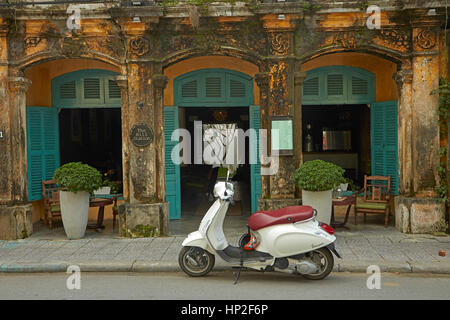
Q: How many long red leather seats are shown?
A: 1